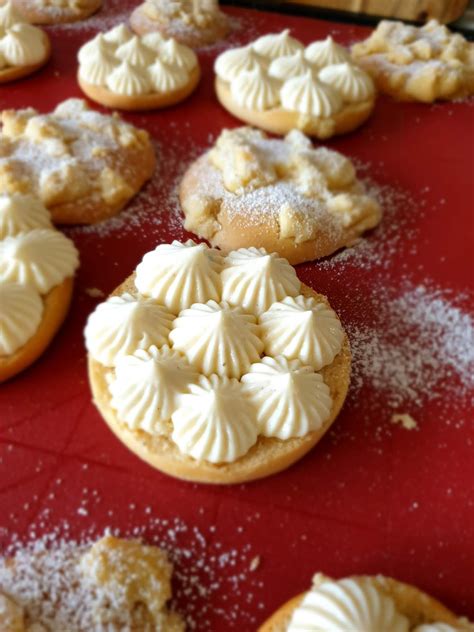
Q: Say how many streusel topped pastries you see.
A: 6